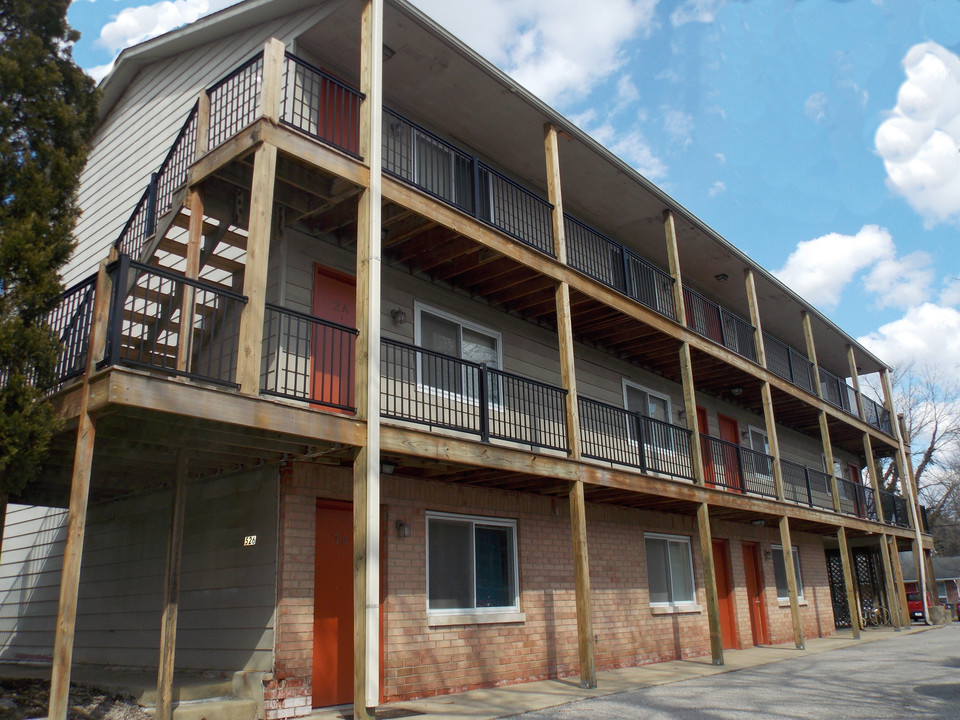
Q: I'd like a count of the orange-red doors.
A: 10